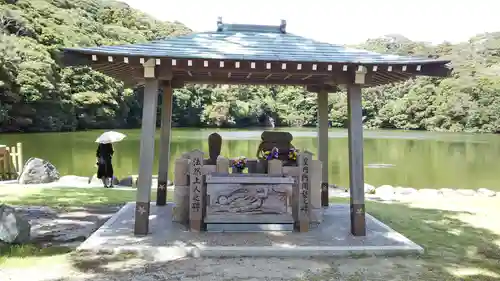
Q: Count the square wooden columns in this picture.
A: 4